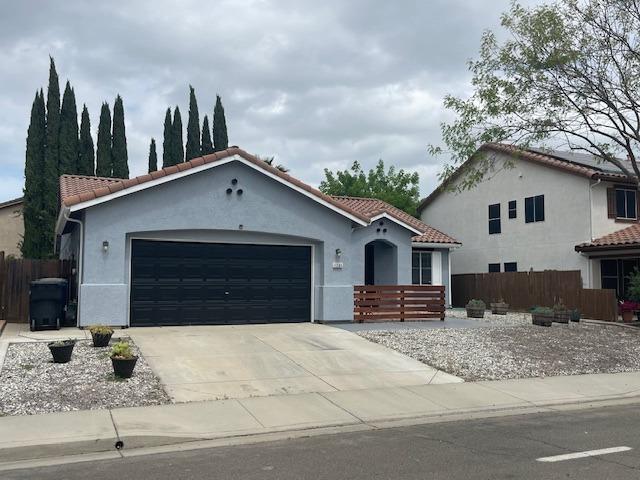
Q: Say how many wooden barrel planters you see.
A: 4